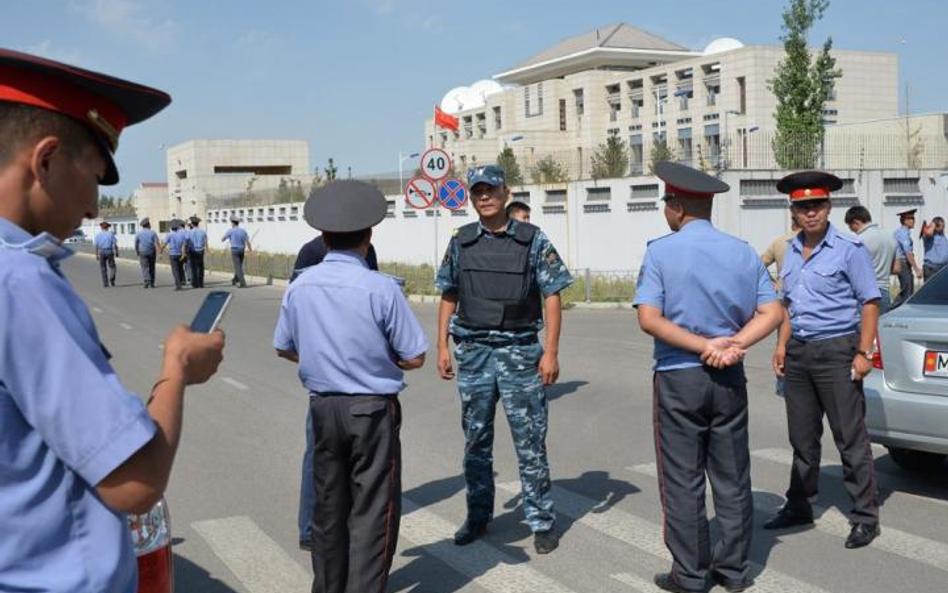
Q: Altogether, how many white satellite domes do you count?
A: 3